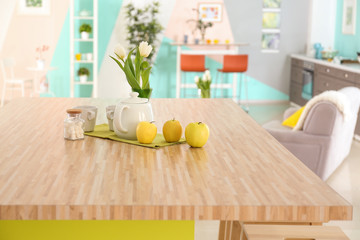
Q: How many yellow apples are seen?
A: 3